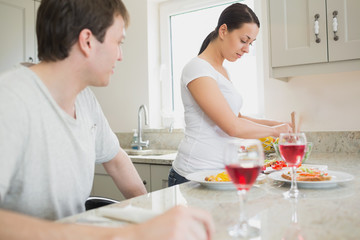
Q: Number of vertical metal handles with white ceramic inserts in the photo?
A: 2